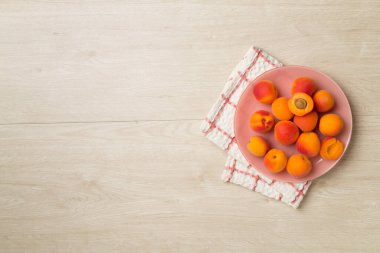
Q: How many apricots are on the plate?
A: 14